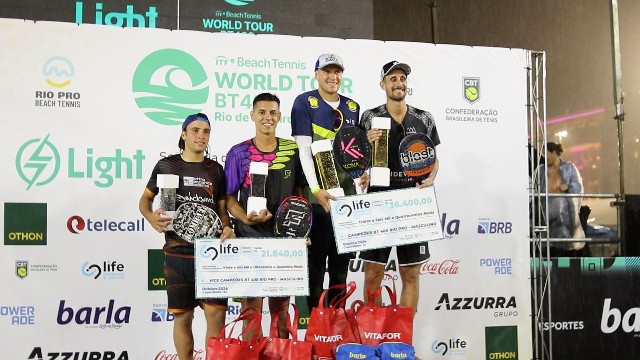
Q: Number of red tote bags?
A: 4